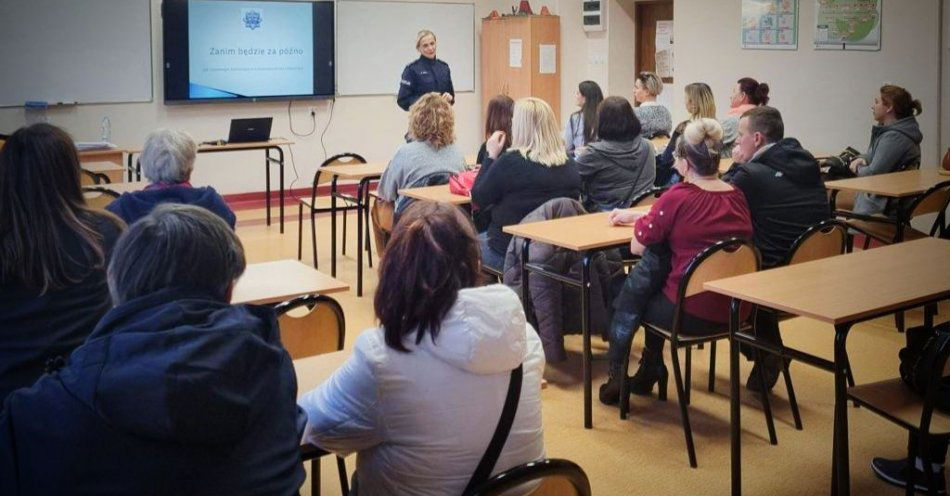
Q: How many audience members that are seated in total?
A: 15